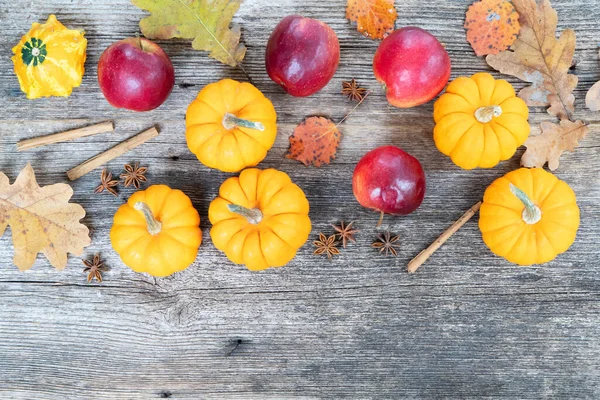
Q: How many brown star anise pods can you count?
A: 7